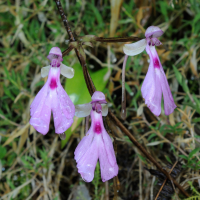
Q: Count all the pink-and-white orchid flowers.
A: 3